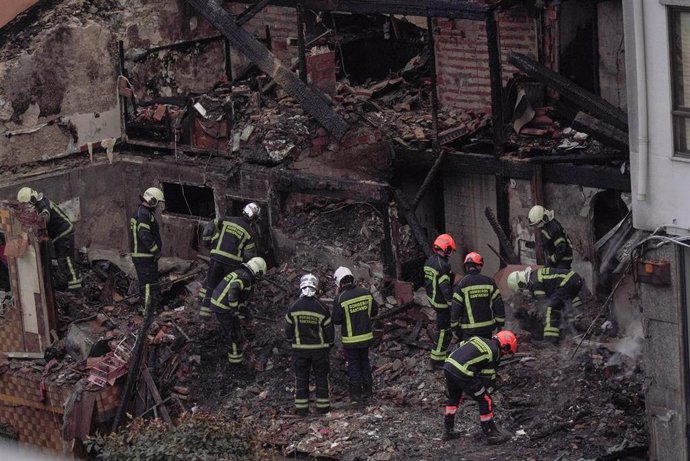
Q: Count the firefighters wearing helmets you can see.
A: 11